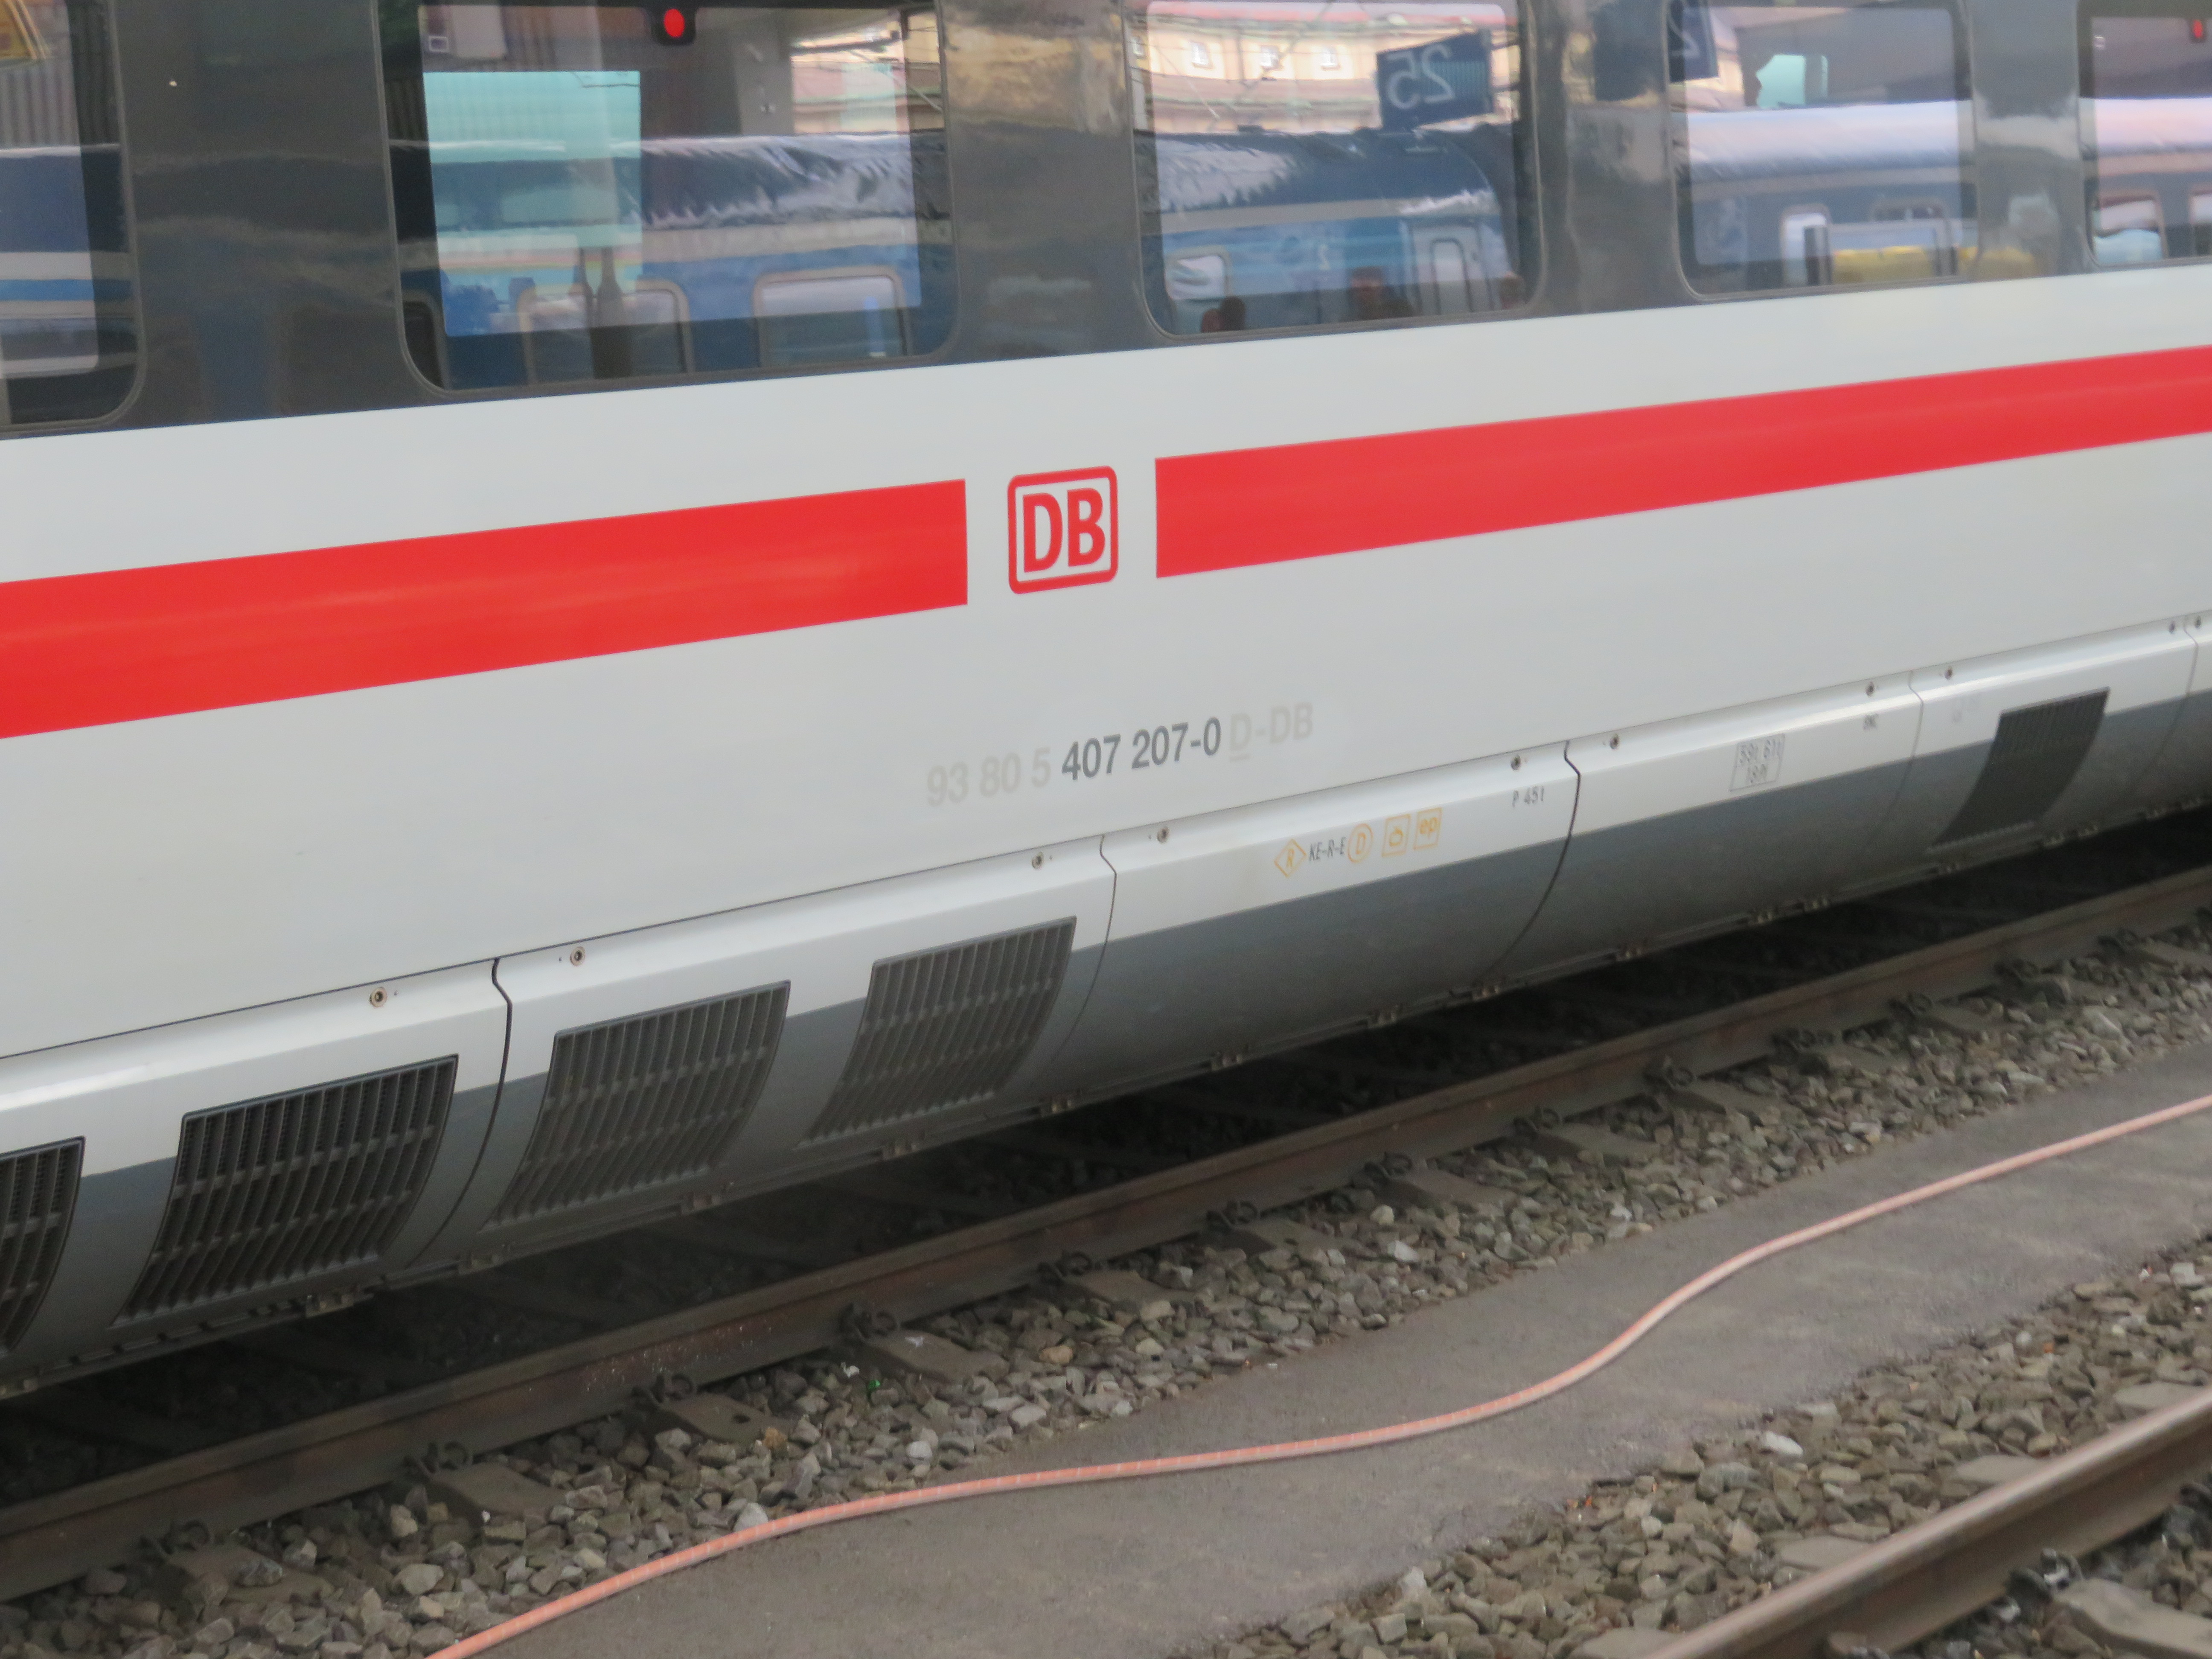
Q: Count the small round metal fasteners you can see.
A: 10